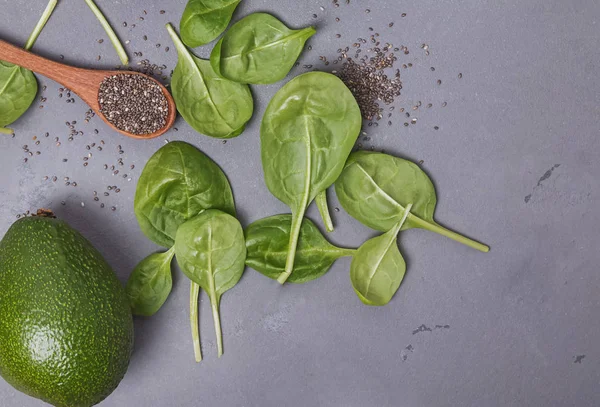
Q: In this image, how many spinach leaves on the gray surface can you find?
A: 11